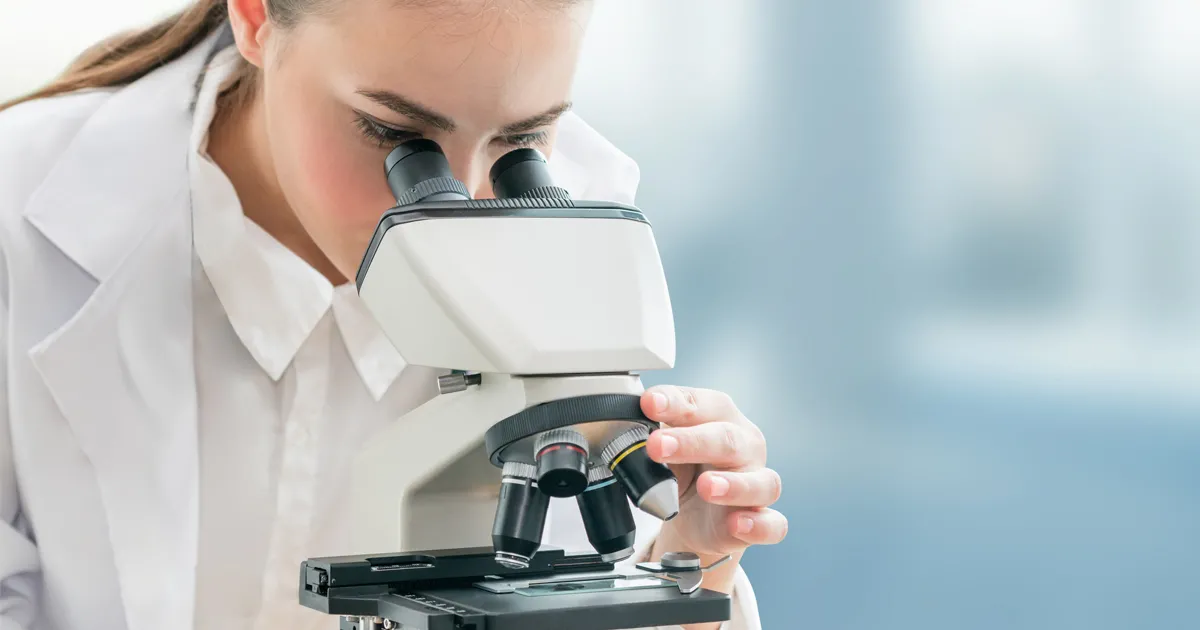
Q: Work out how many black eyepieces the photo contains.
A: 2